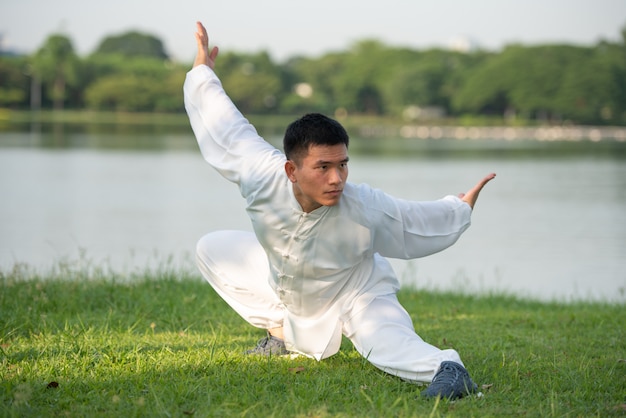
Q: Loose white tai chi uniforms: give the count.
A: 1